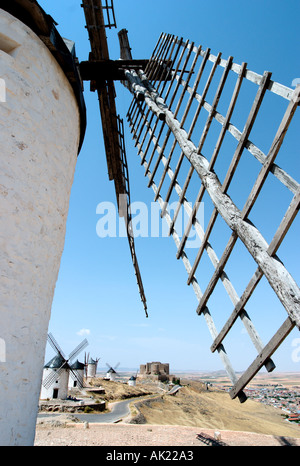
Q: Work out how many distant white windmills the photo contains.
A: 5